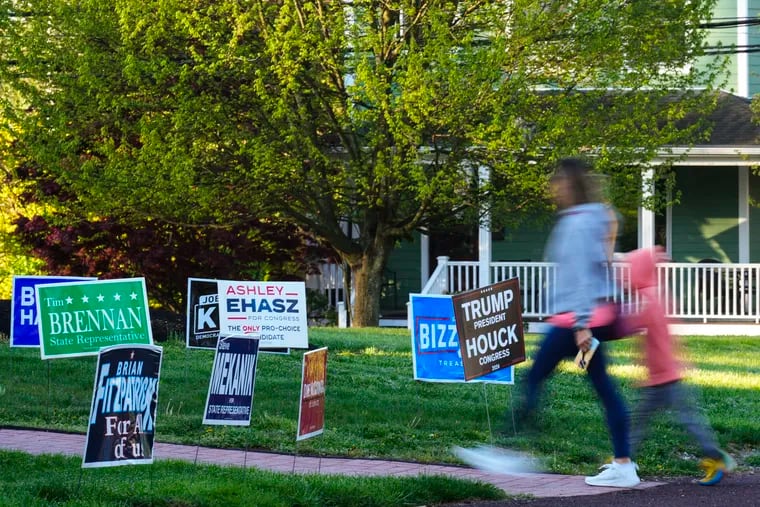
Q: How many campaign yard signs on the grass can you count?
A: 9